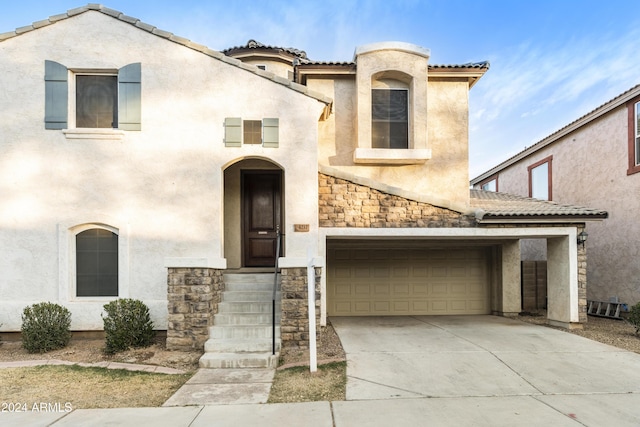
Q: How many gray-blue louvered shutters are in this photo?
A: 4